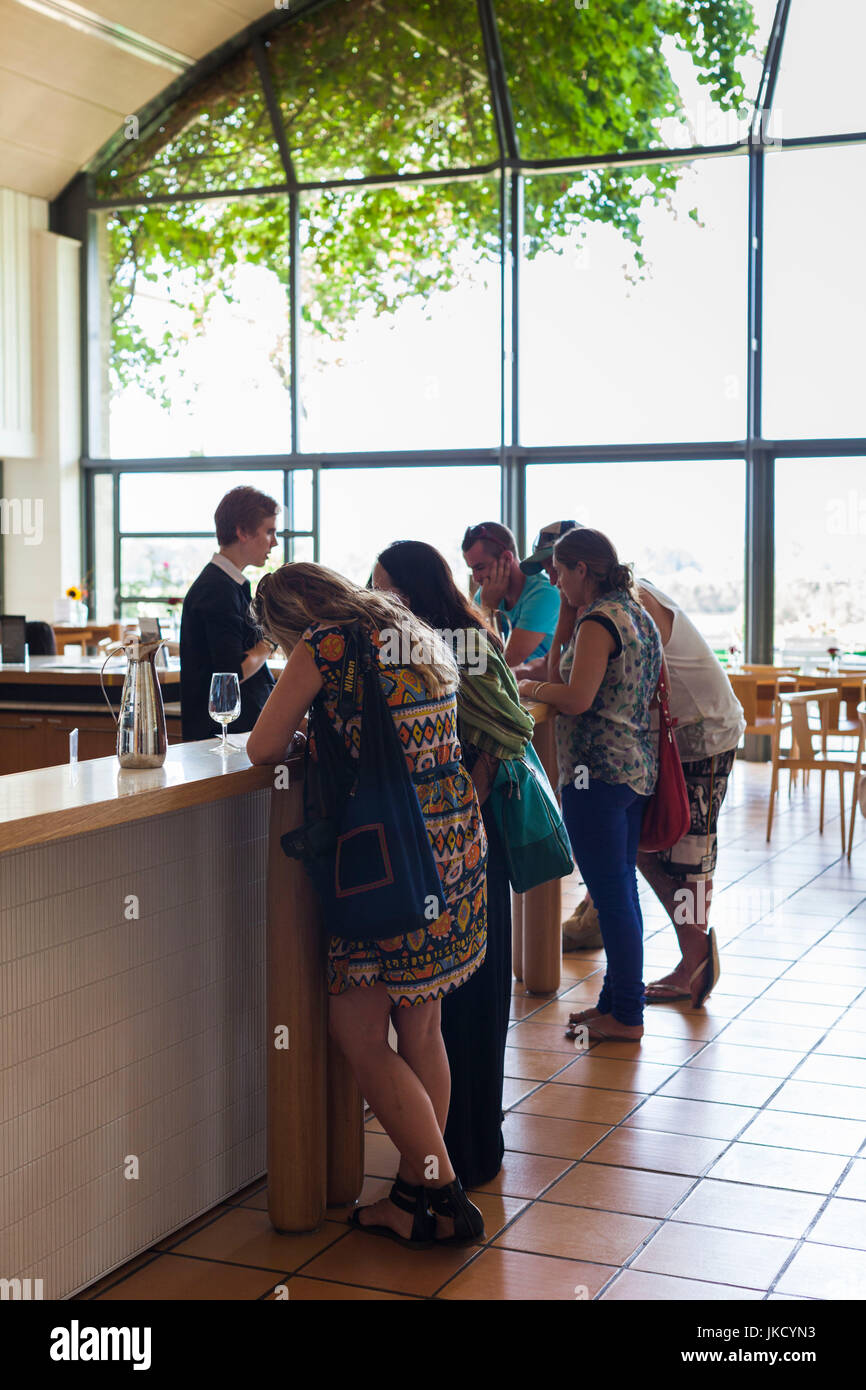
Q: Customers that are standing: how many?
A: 5